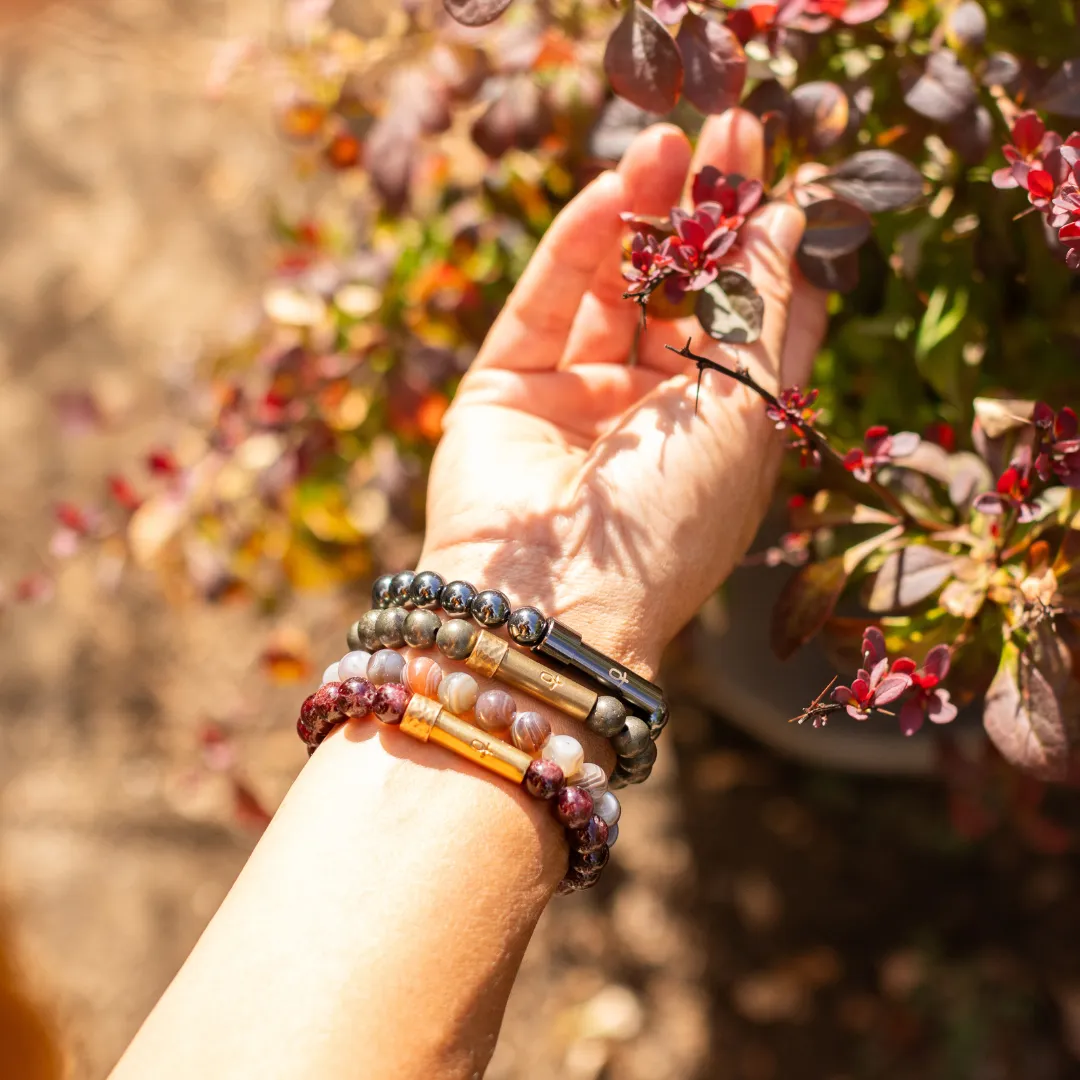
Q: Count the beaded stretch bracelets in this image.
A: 4